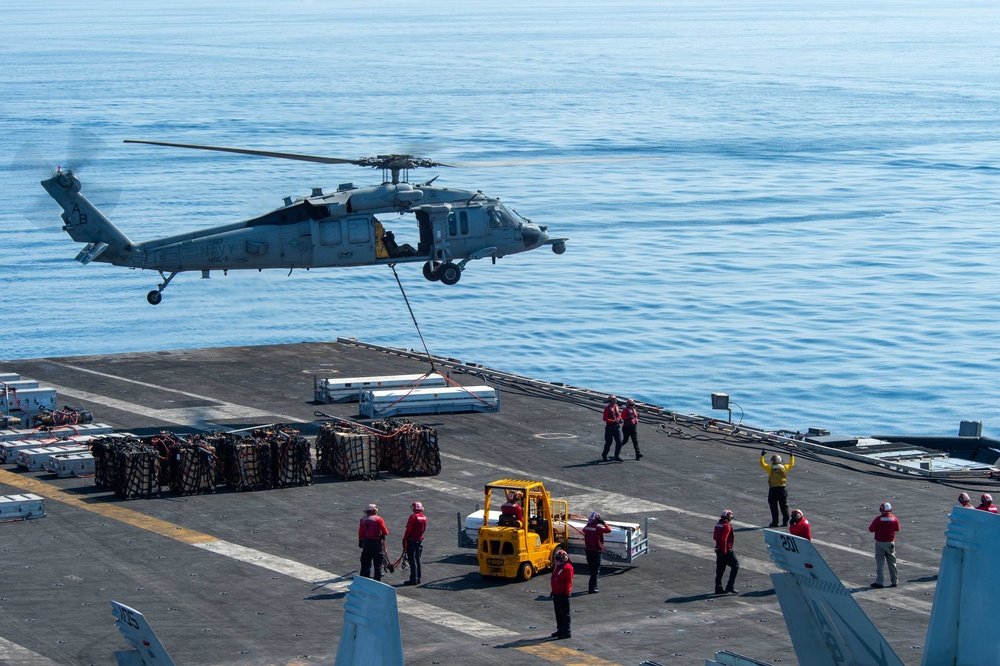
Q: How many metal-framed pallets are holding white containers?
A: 3